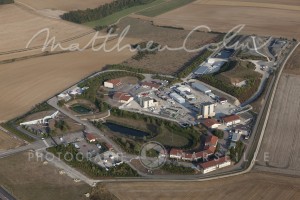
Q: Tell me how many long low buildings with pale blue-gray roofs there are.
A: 2